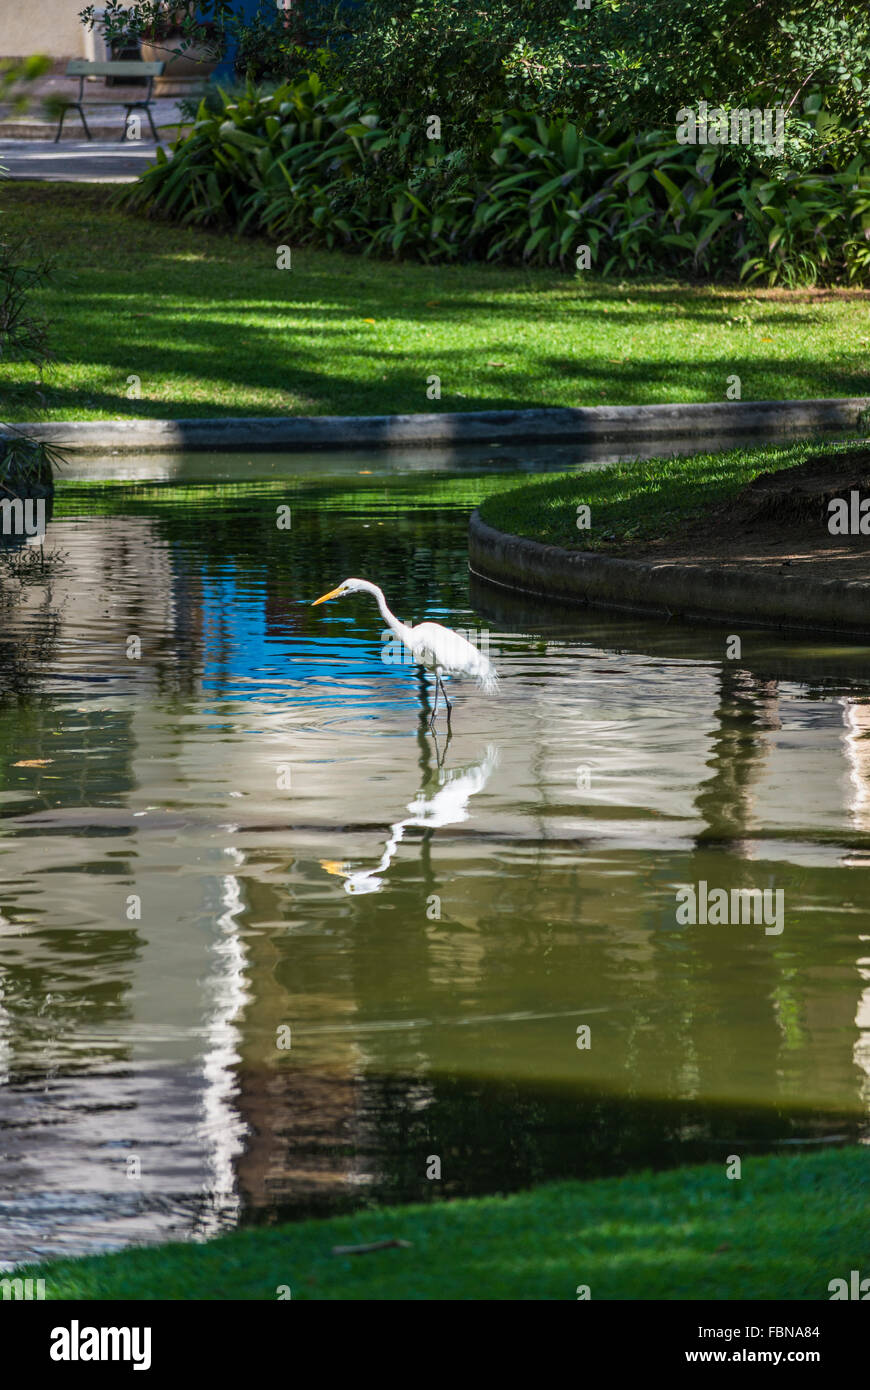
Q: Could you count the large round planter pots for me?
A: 1